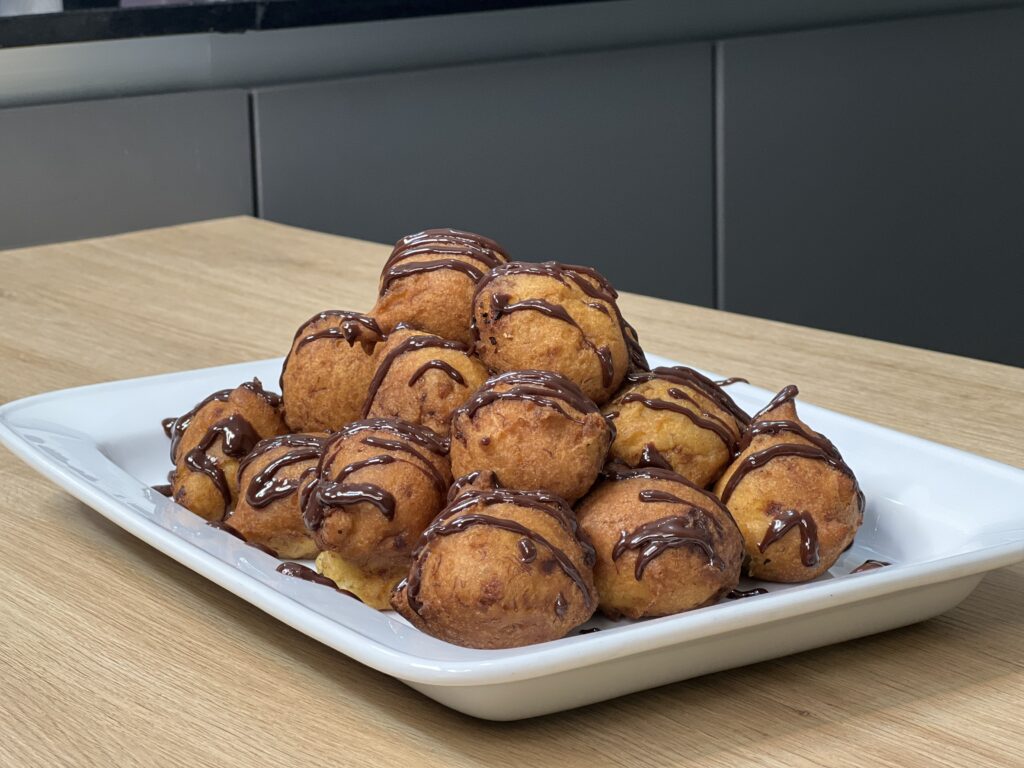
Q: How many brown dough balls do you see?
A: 12